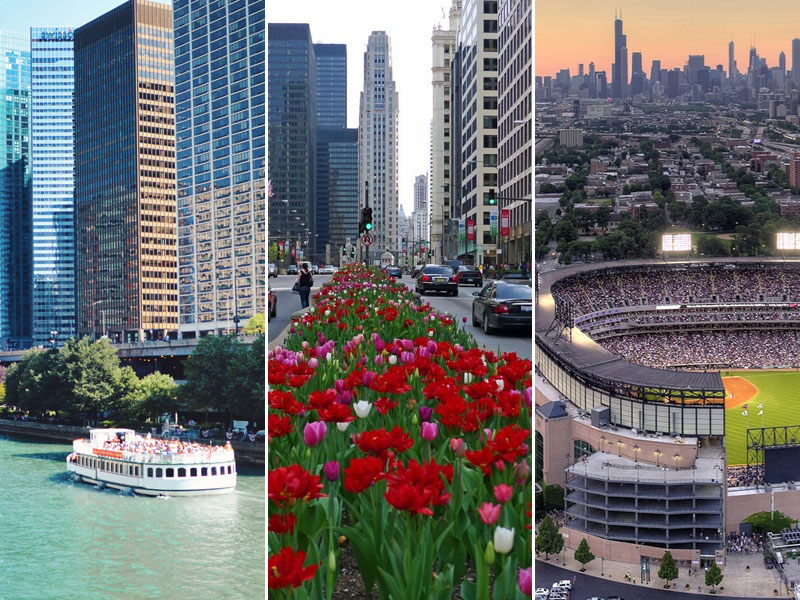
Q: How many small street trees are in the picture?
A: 4